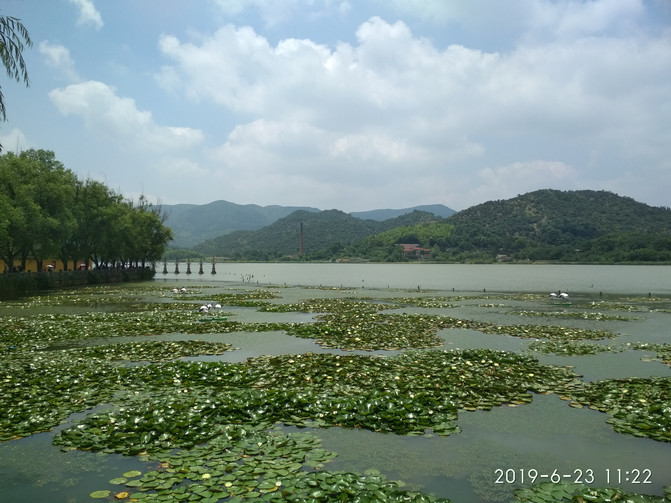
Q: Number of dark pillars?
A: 5